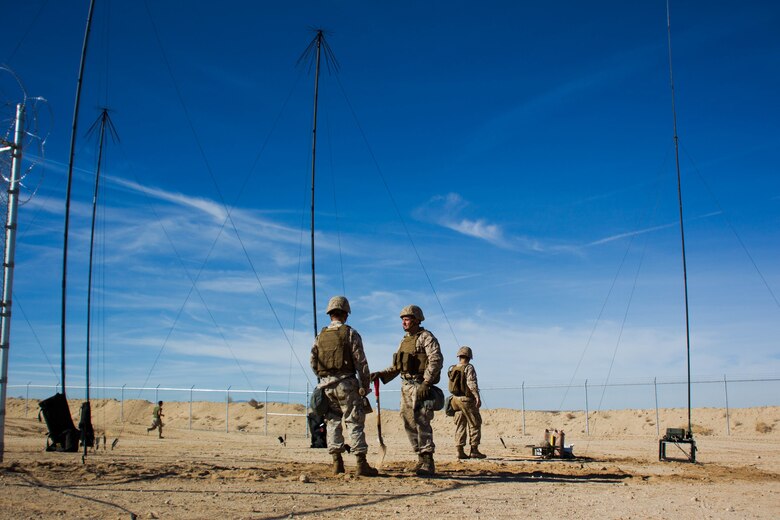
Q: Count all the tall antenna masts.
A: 4